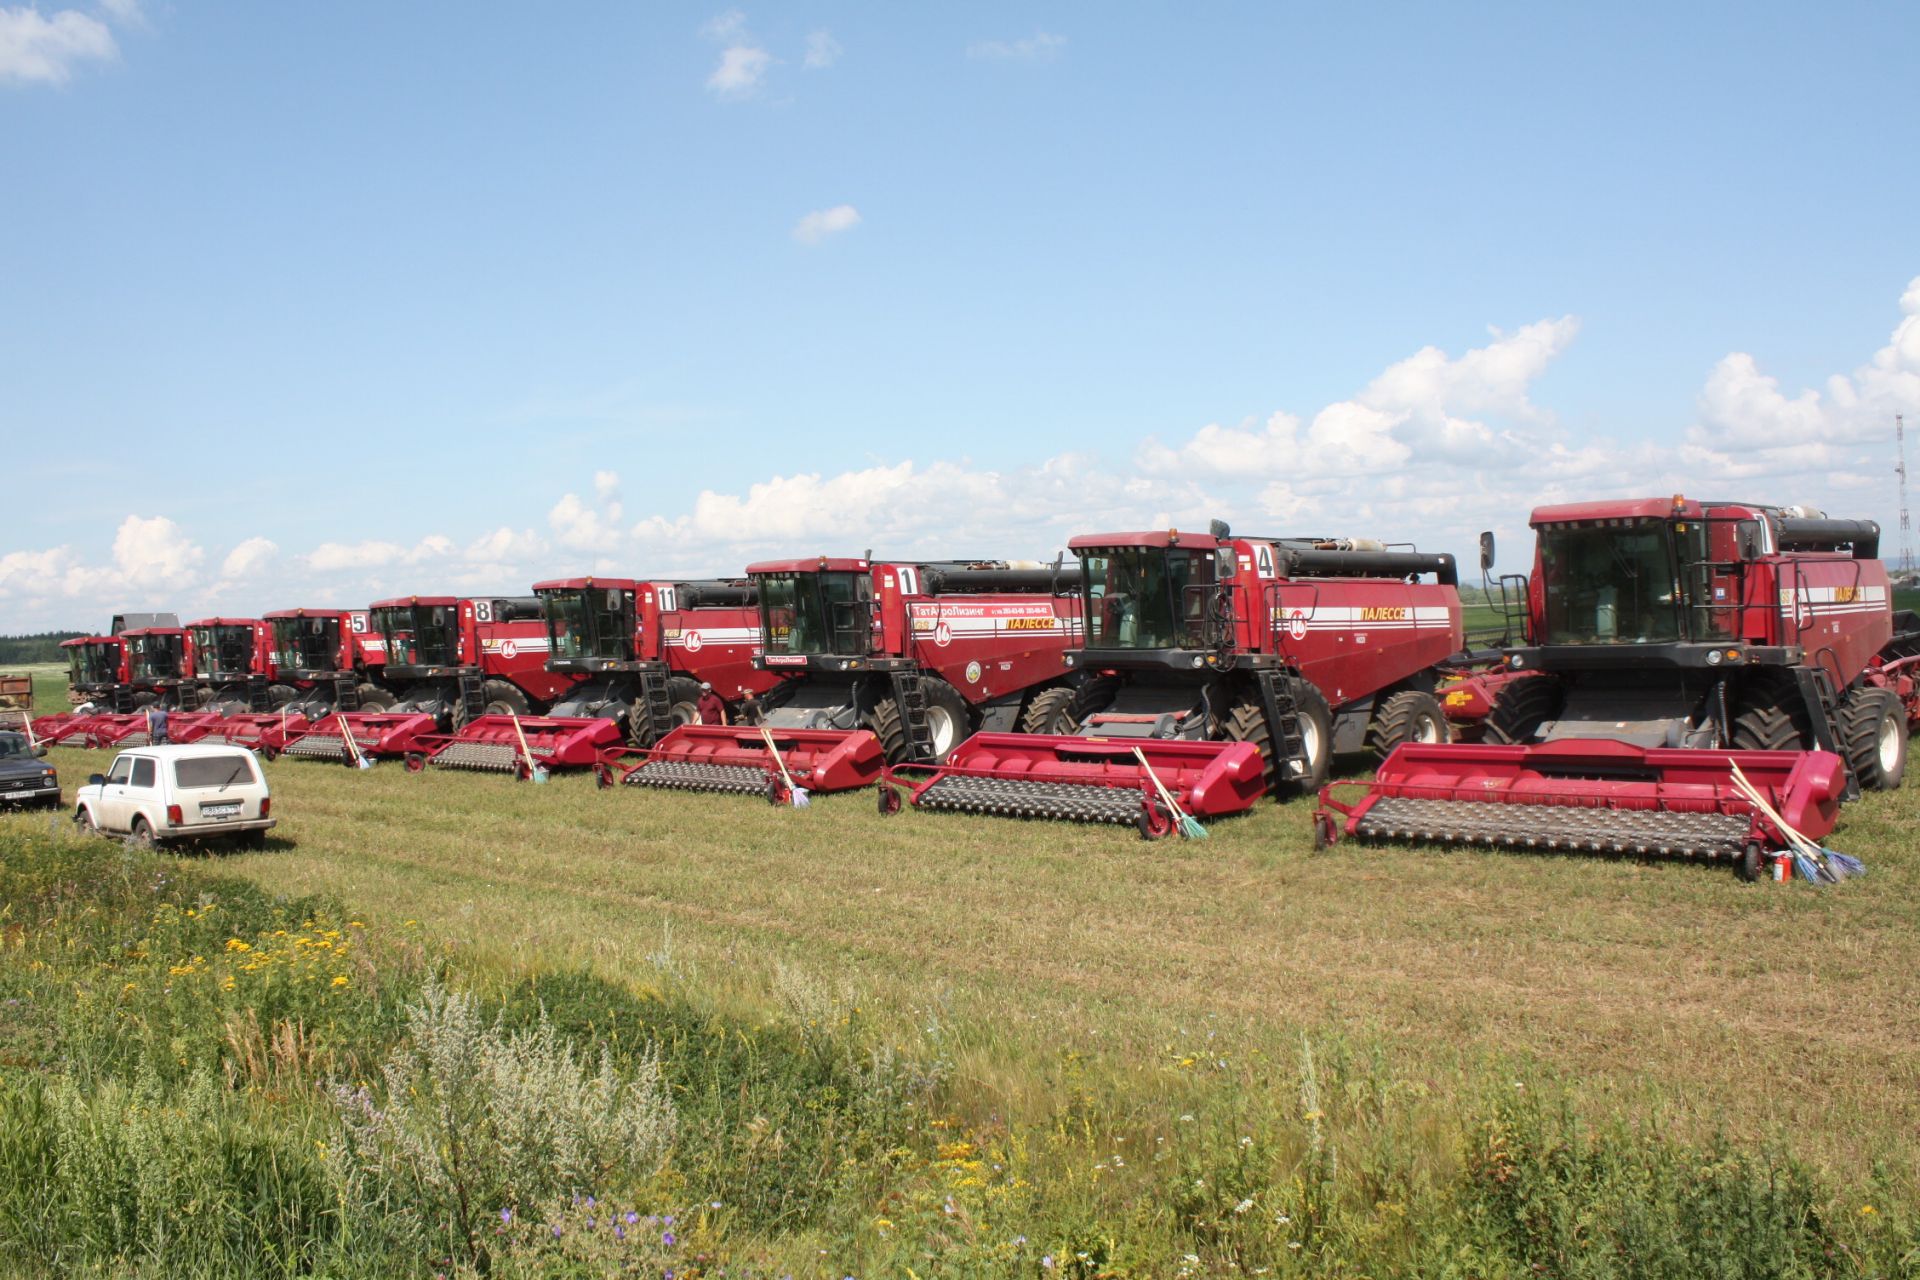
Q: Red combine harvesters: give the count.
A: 9